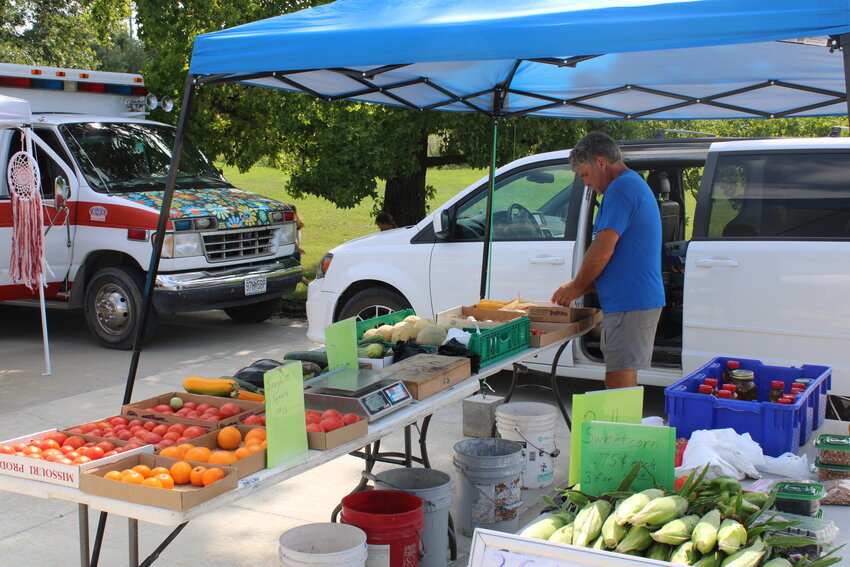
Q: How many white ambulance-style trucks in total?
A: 1